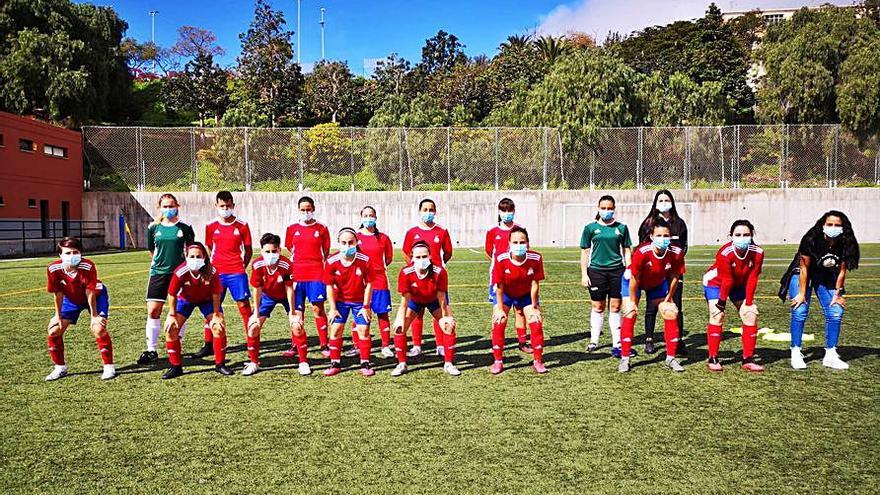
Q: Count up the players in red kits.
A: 13